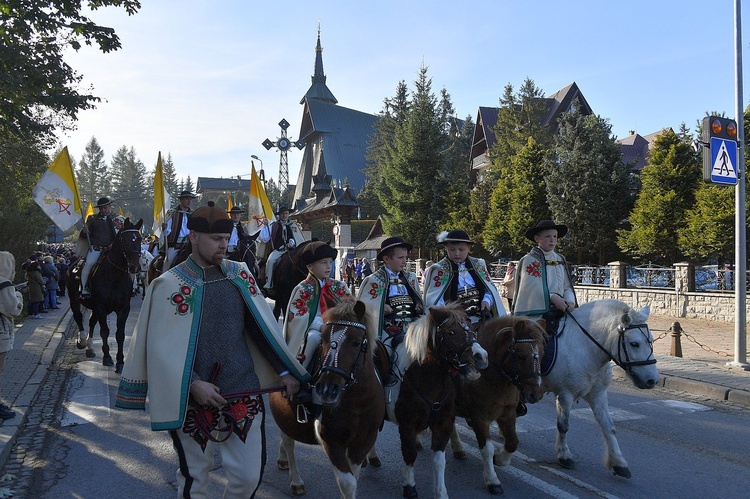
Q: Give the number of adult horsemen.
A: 4